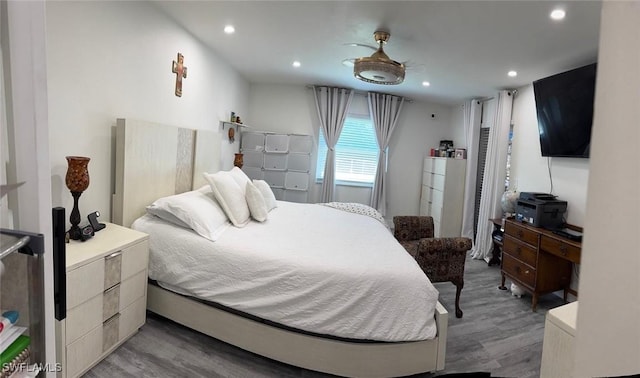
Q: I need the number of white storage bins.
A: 11